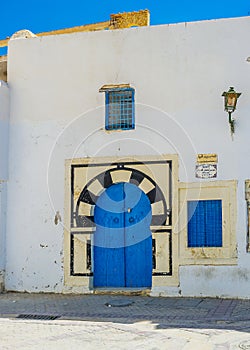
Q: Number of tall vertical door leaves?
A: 2